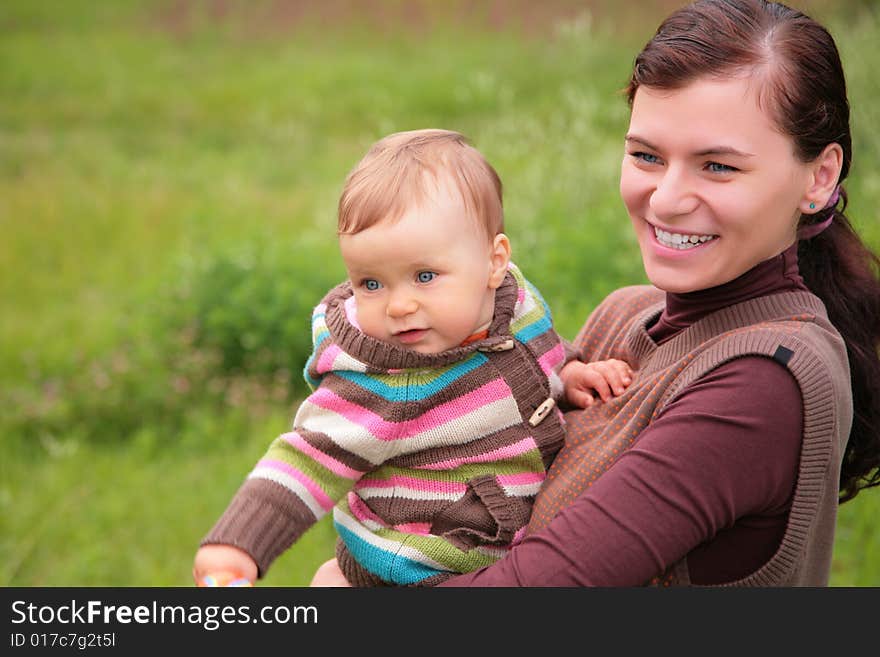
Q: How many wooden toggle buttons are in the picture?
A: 2